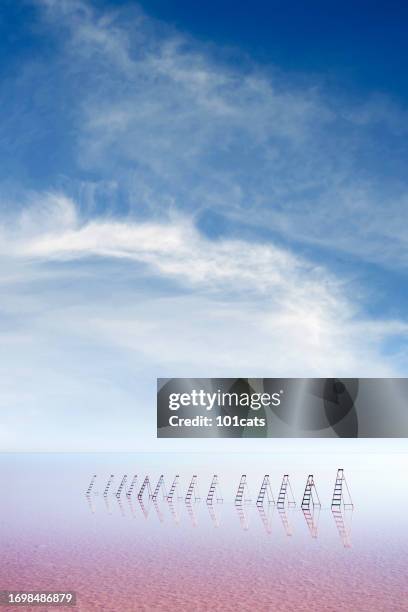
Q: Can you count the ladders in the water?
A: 14